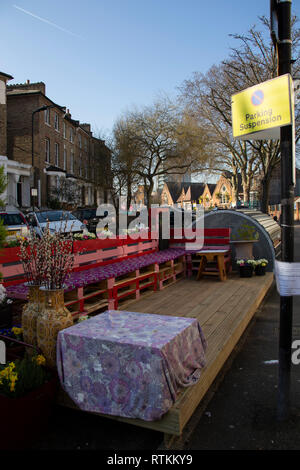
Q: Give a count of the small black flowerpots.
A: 2